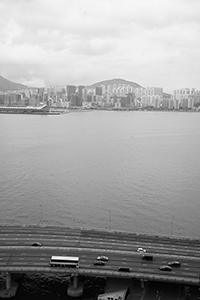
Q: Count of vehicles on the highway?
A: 9